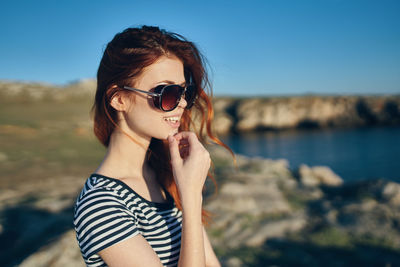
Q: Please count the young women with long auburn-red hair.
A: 1